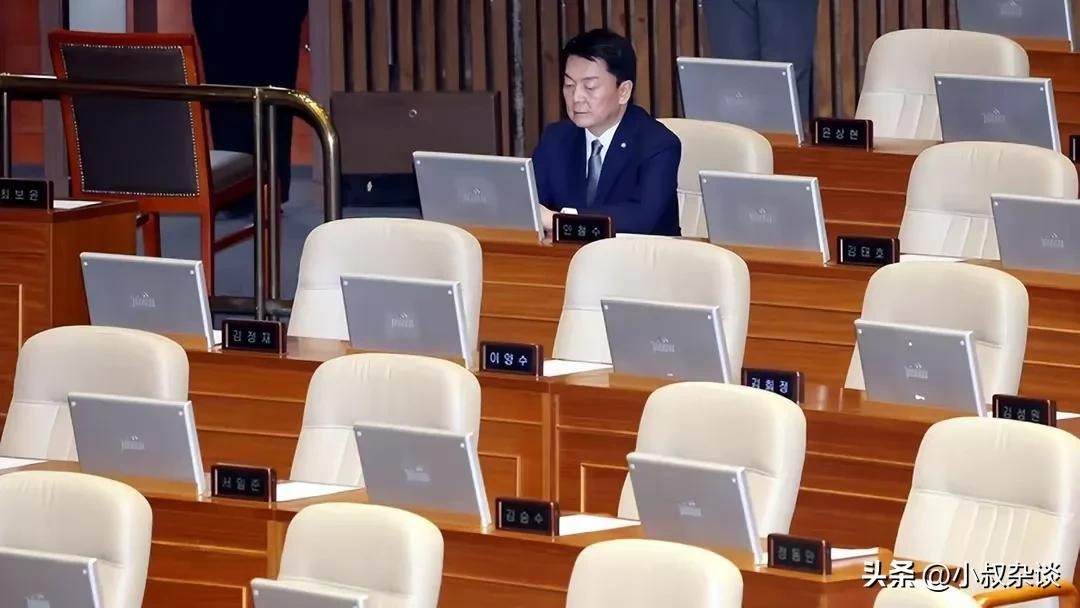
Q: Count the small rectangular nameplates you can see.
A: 11